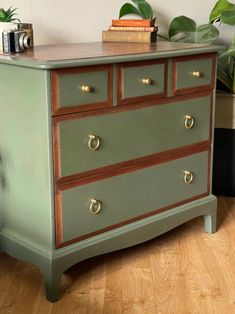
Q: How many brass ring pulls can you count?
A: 4